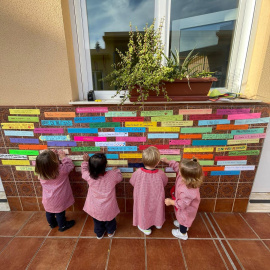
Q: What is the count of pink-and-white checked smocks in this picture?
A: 4